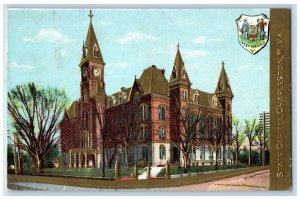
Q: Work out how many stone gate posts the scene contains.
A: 4